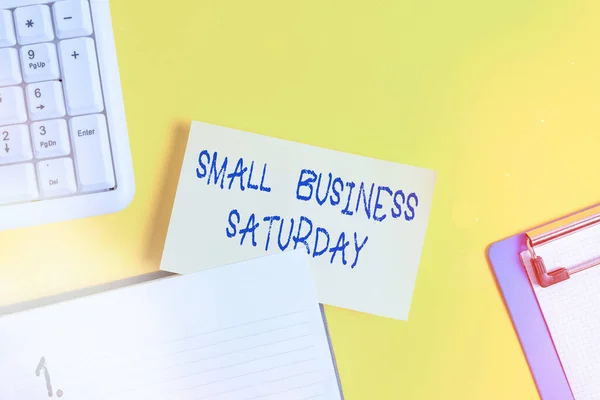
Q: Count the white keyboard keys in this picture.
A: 13